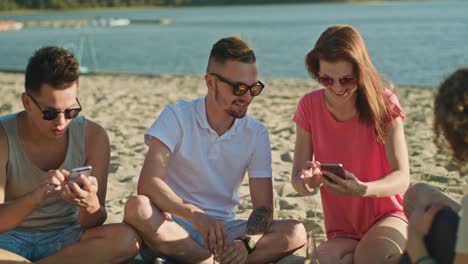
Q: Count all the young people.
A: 4